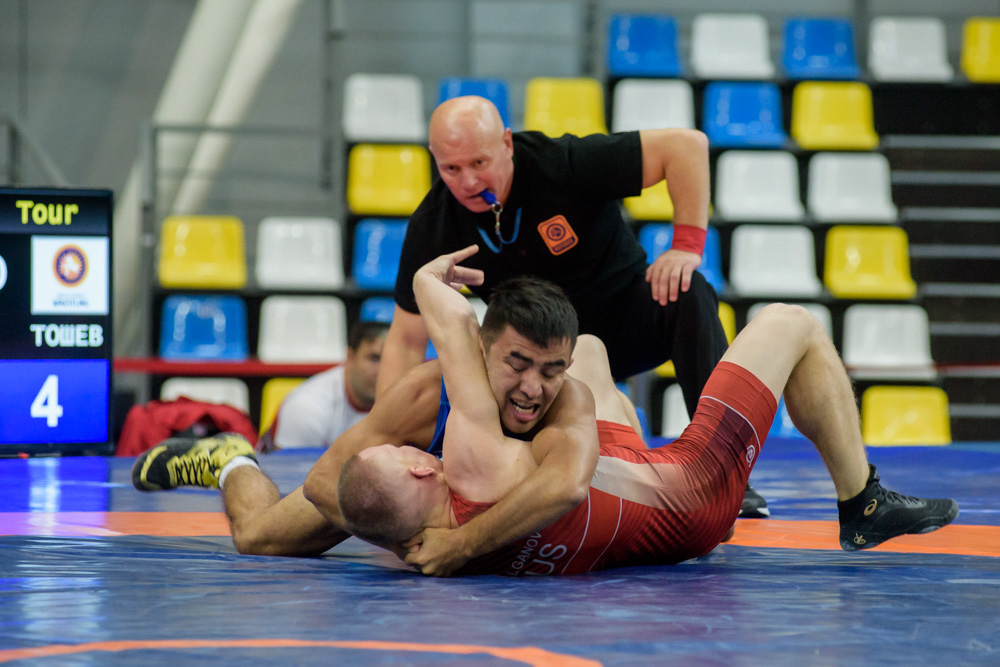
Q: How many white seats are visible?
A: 14